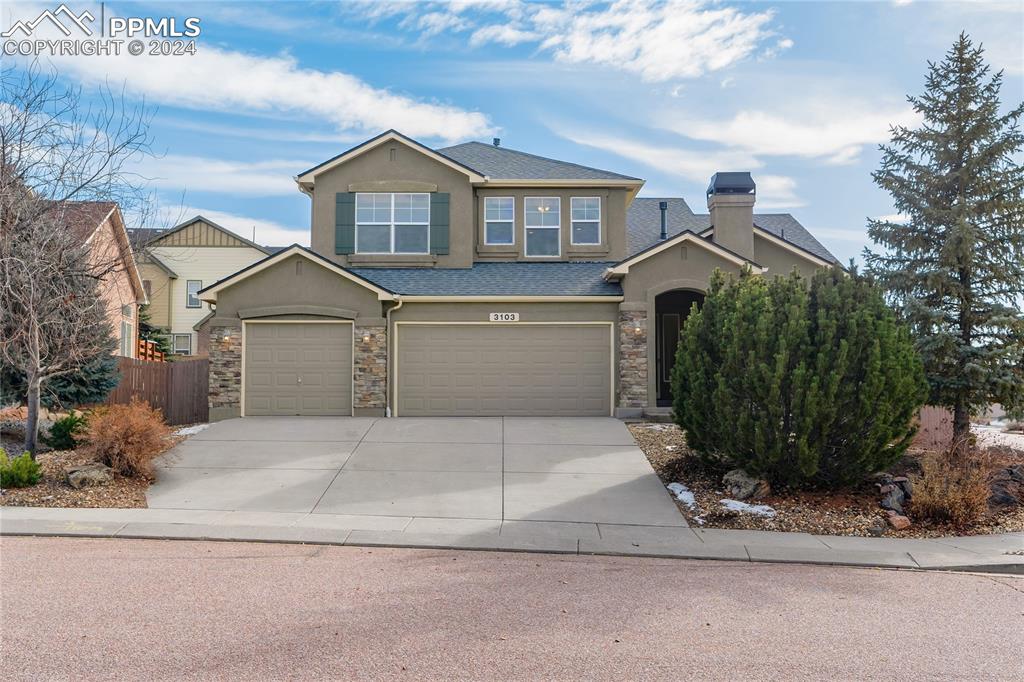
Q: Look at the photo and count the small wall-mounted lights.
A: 3